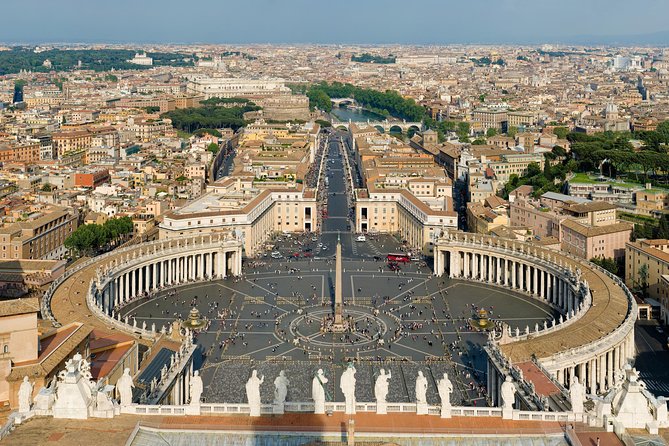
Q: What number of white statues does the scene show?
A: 12